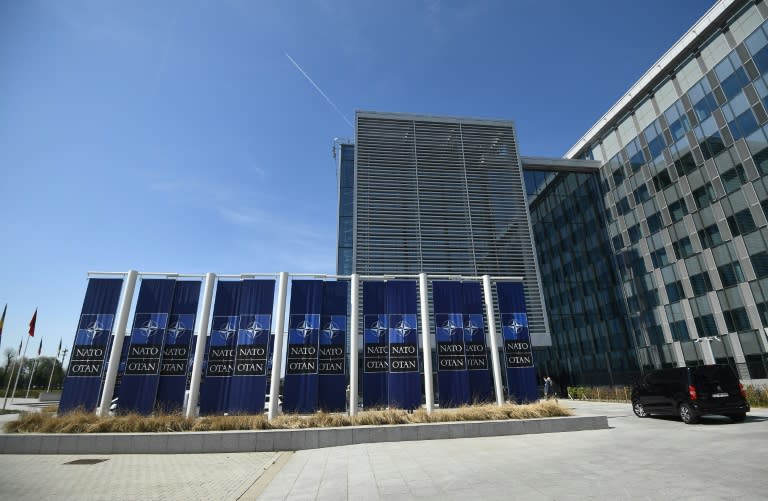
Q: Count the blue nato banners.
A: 12